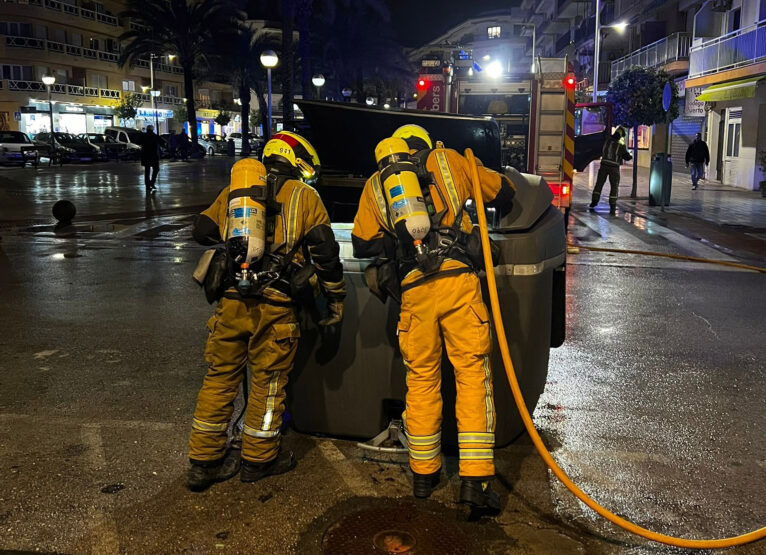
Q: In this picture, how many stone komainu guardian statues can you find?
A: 0